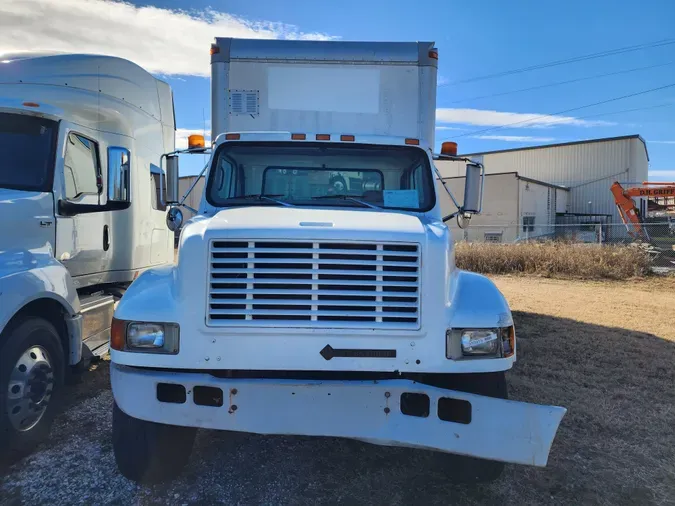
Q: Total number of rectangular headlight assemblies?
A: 2